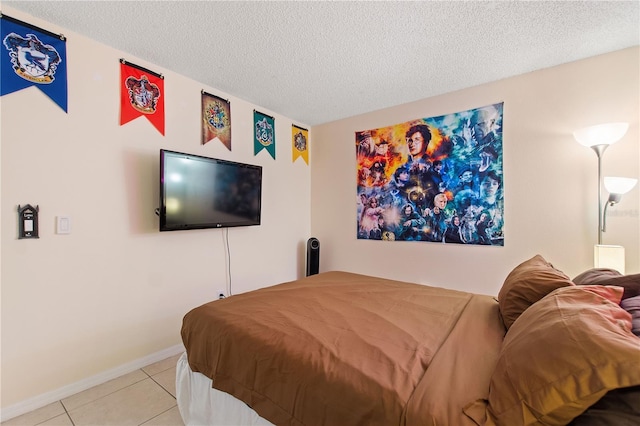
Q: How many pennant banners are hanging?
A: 5